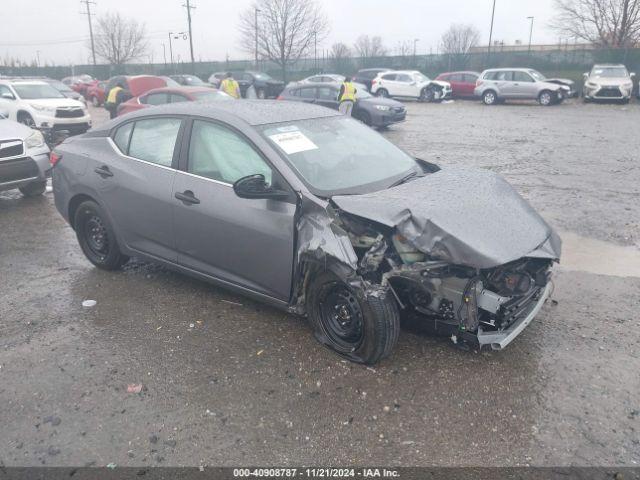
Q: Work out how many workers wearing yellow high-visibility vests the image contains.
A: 3